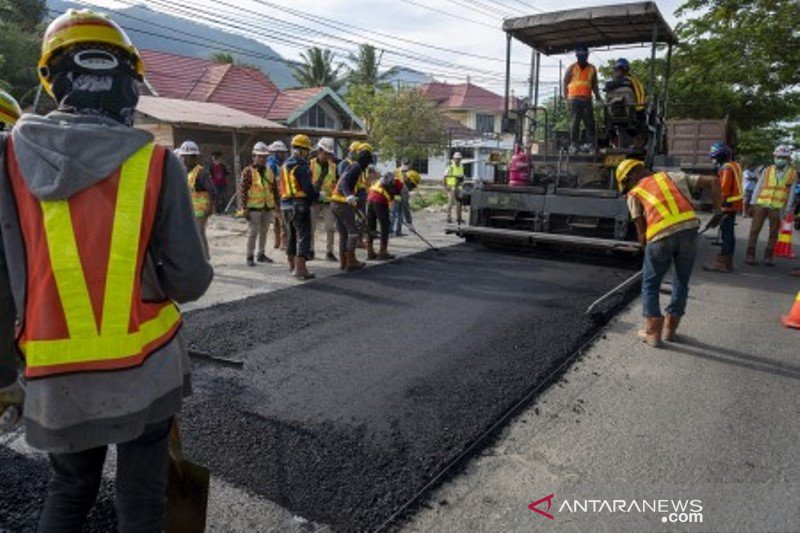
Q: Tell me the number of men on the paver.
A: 2